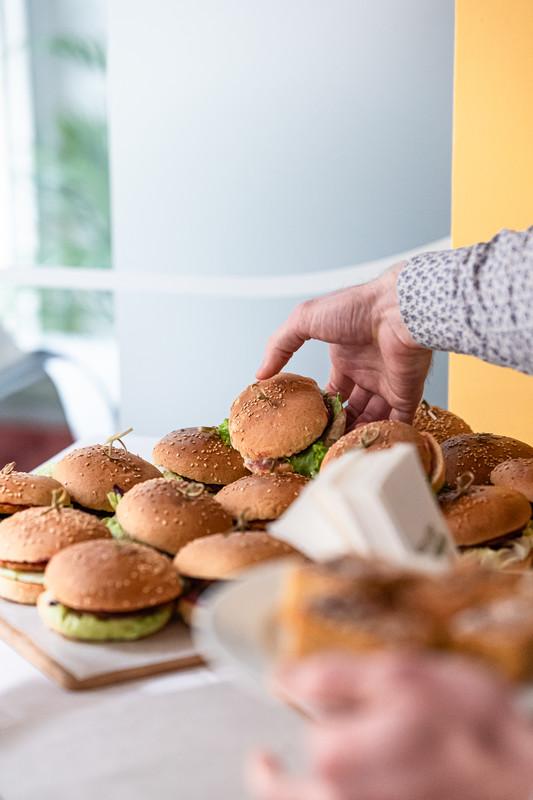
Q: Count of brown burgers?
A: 14